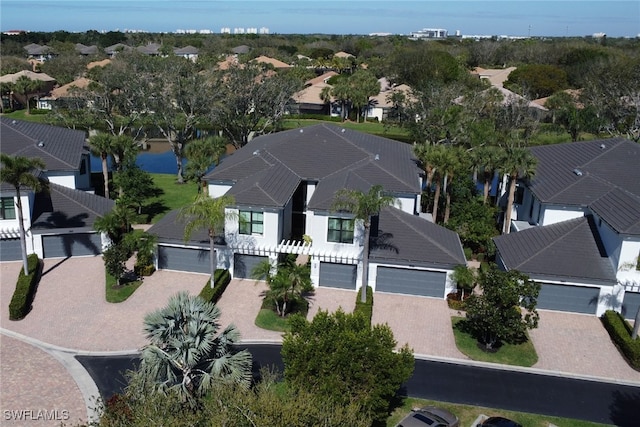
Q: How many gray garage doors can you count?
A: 8